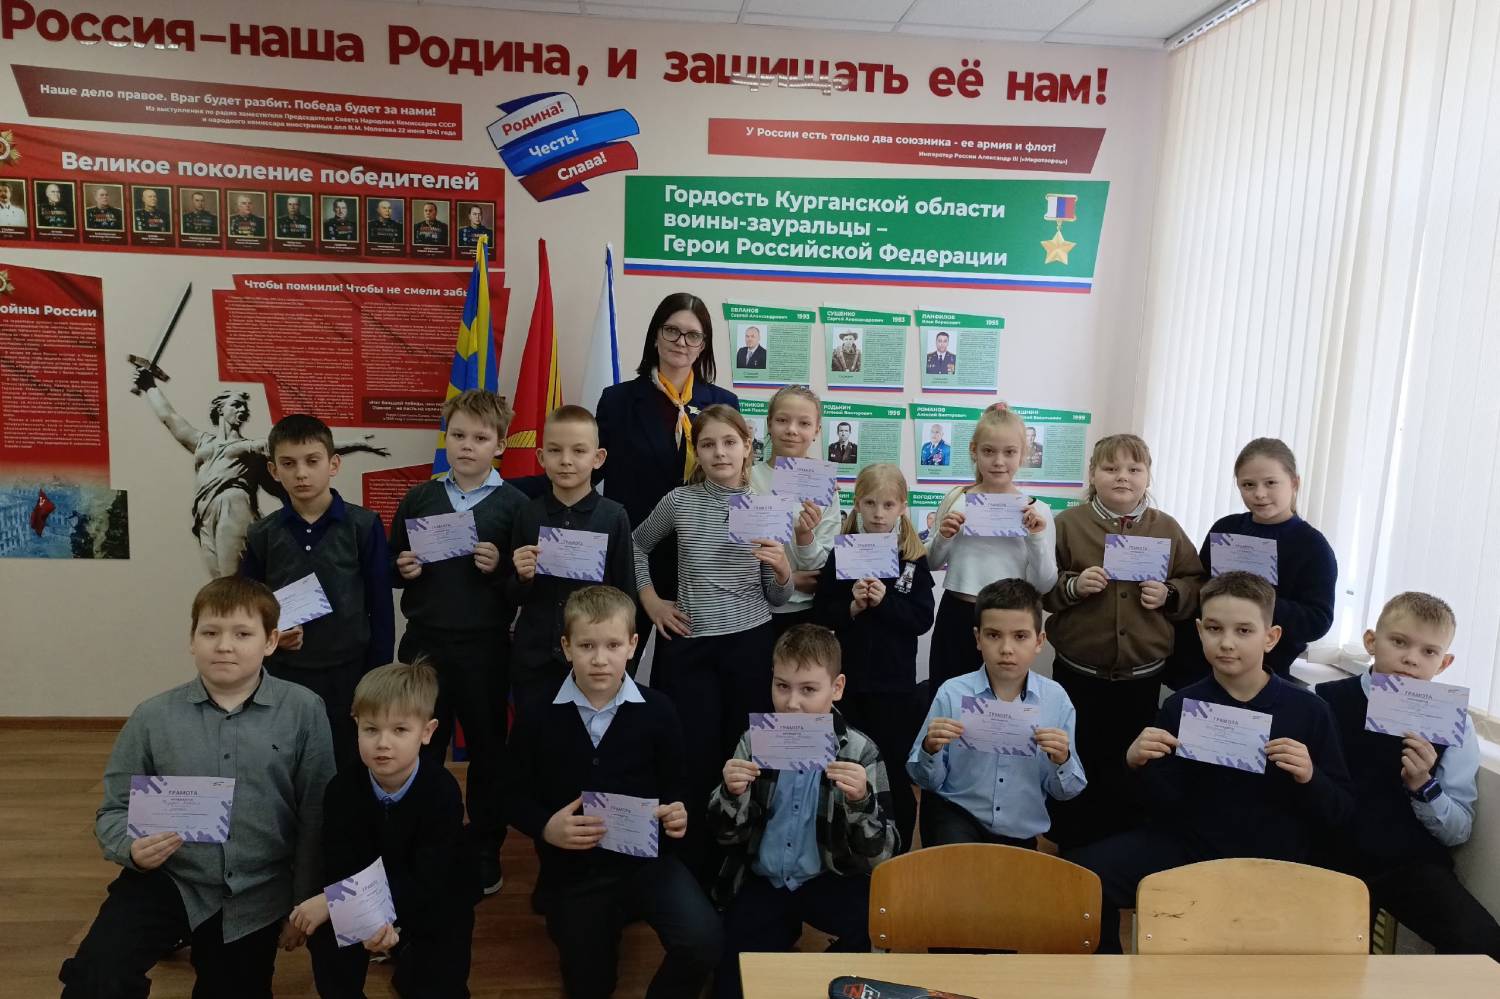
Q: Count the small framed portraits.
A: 11